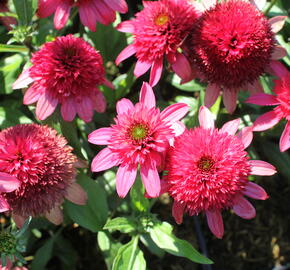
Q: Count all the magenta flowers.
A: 8